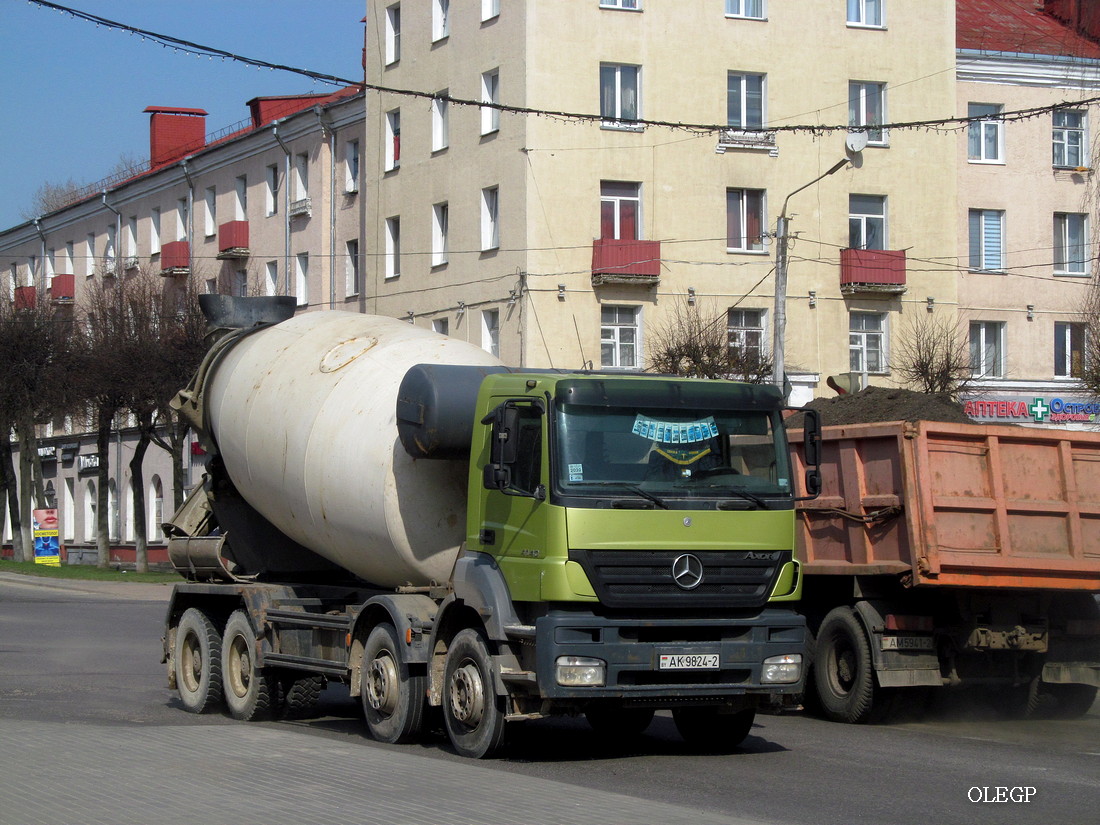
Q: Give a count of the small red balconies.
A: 6